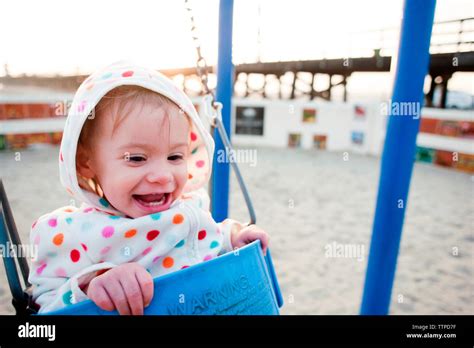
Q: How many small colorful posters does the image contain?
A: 5